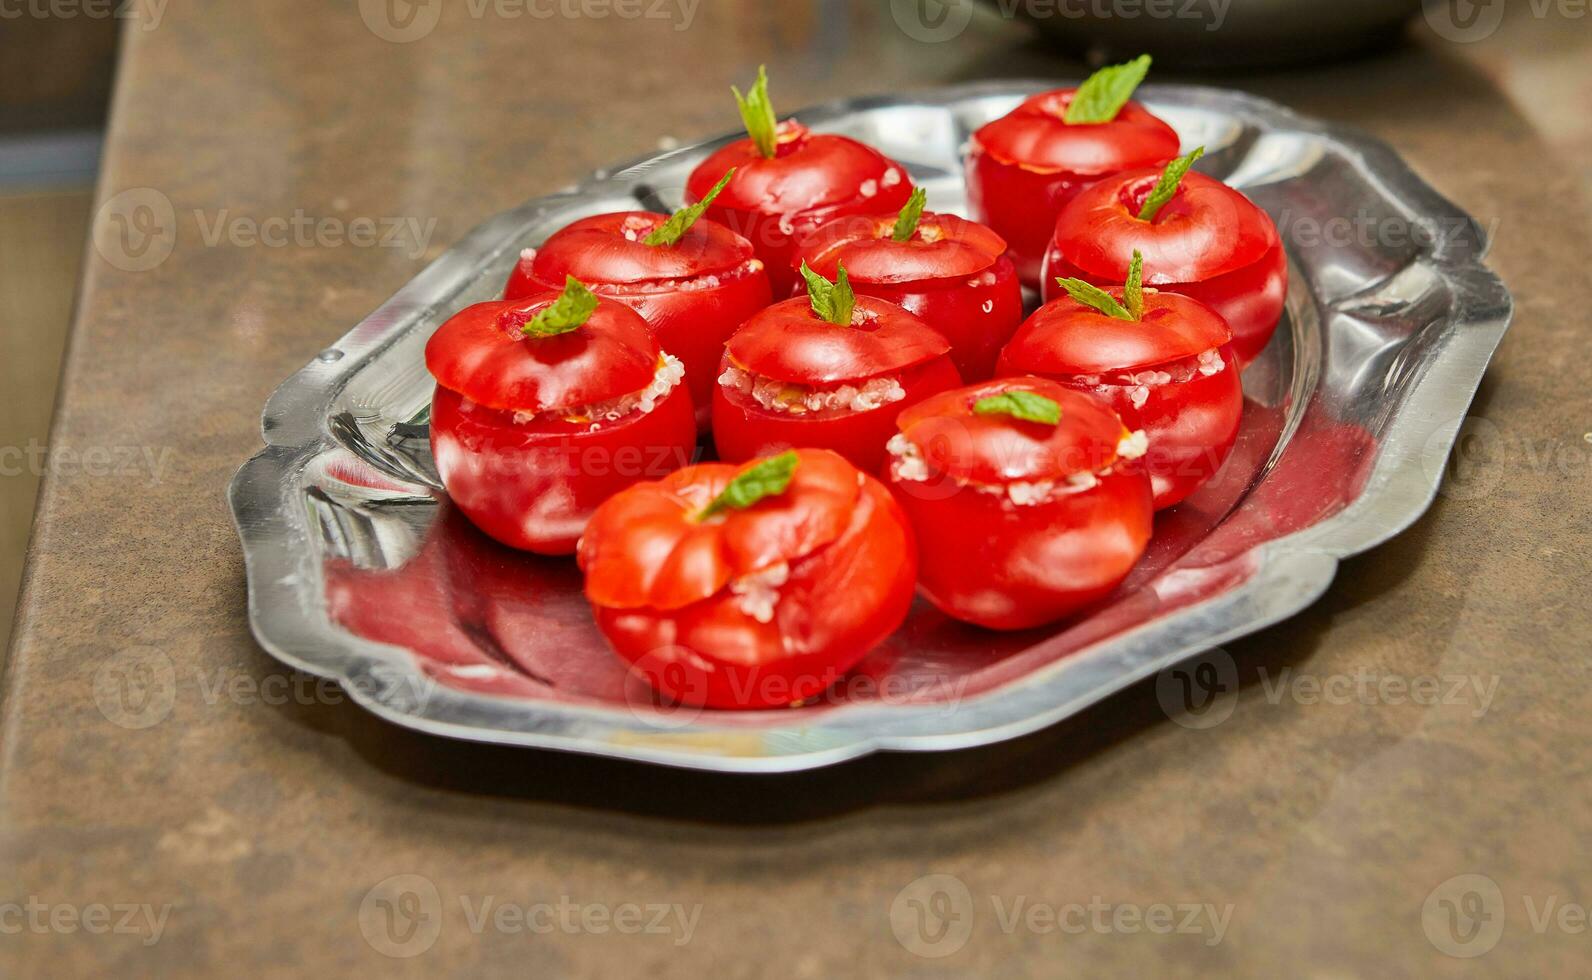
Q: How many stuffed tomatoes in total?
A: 10